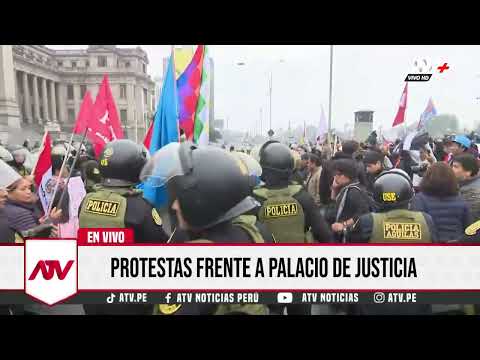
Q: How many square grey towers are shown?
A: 1